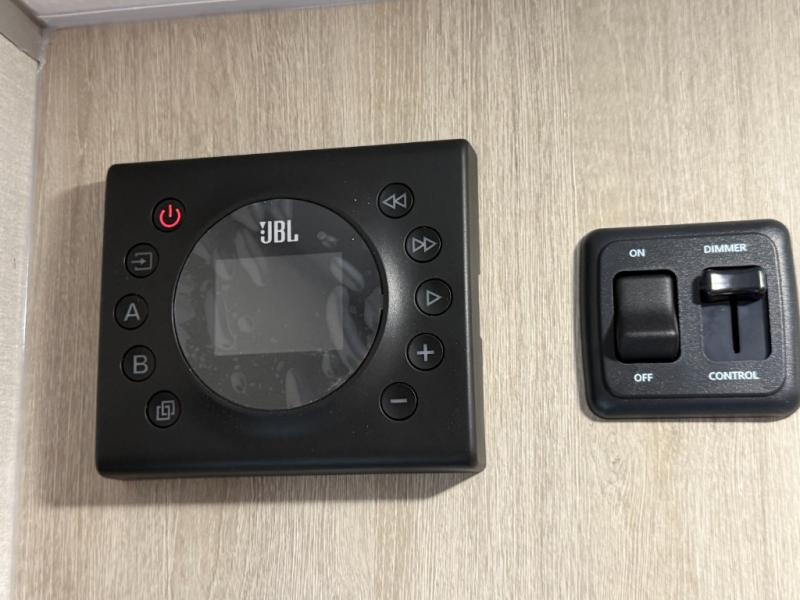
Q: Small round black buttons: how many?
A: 10